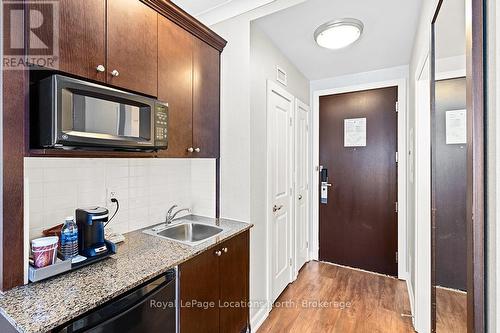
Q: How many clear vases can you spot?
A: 0